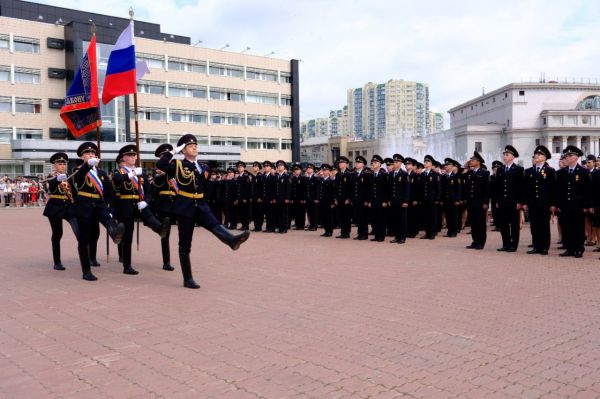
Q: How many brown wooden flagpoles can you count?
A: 2